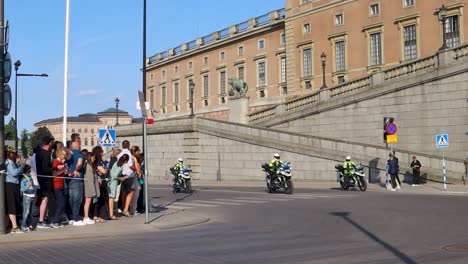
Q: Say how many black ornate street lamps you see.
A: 4